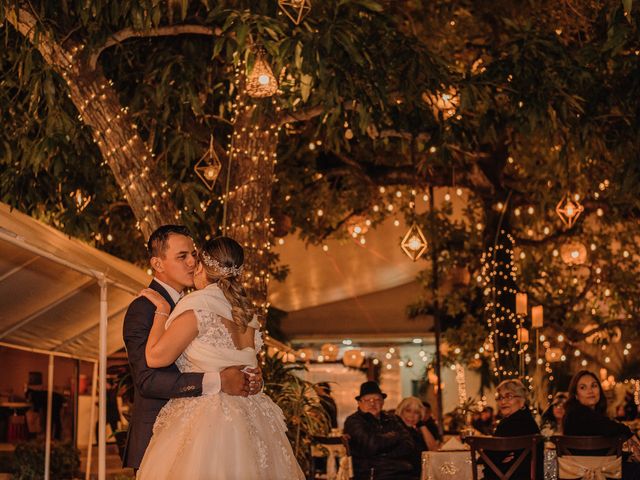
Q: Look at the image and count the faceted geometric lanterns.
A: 4